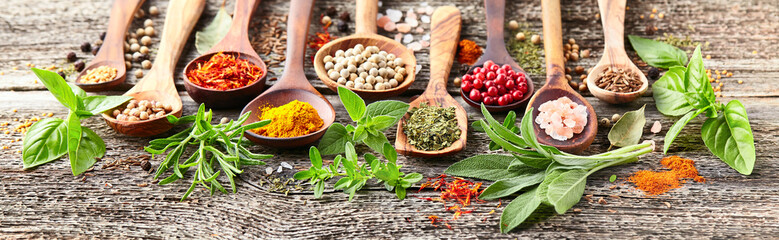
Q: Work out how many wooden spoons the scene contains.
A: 9